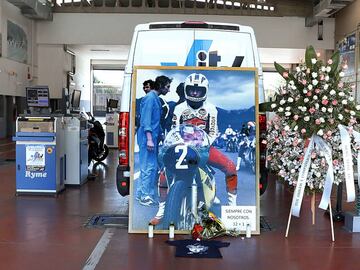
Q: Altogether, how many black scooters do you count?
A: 1